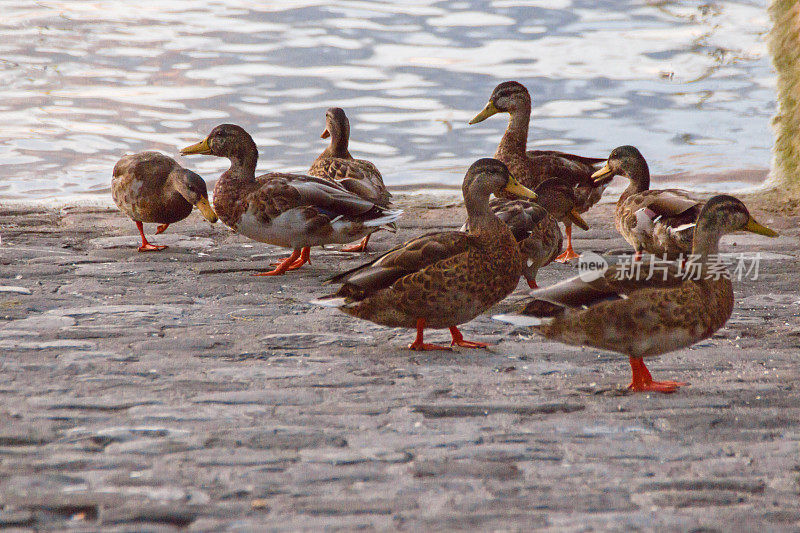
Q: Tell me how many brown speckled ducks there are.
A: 8